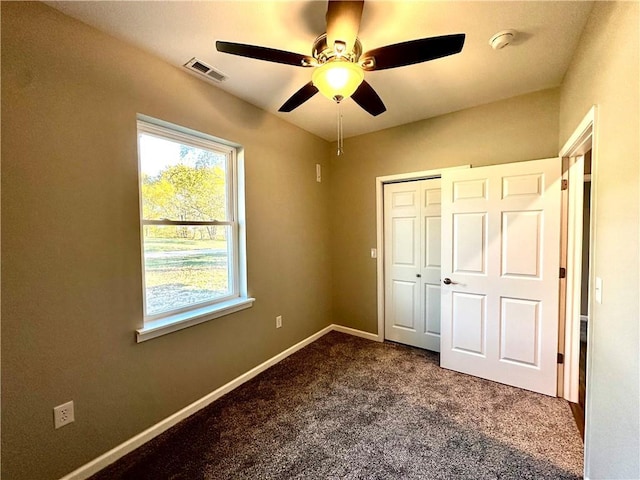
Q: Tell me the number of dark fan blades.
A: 4